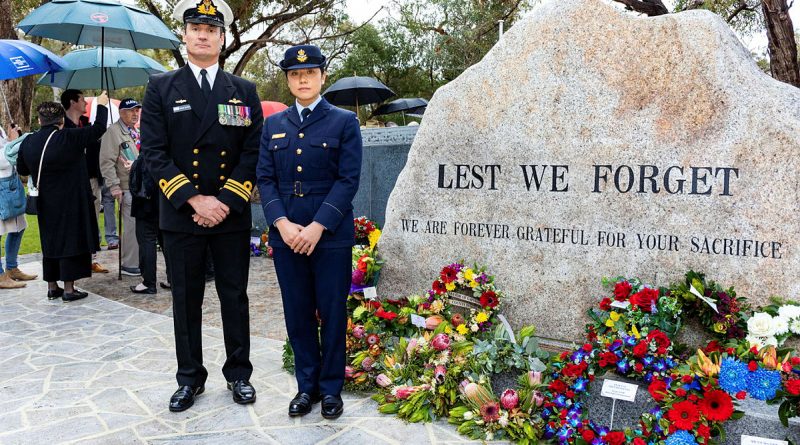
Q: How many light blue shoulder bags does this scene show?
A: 1